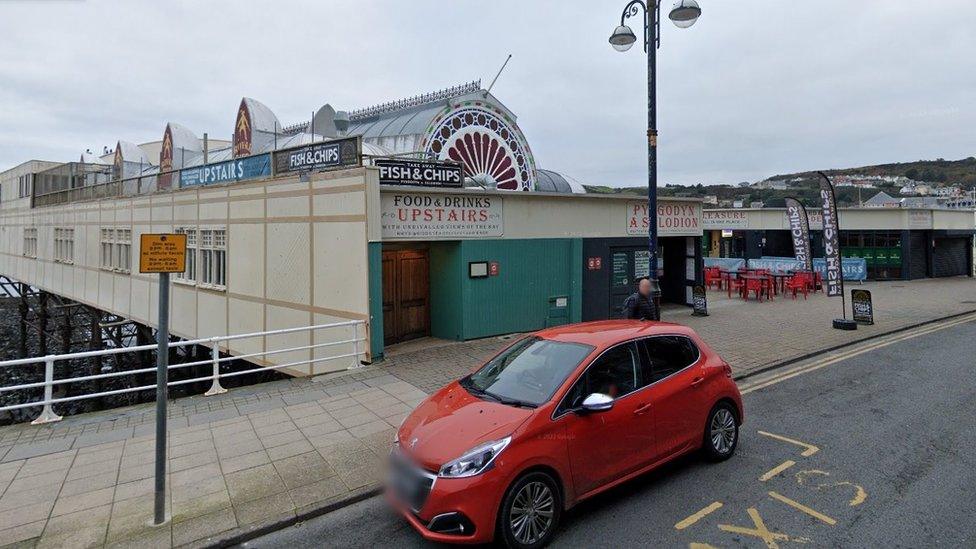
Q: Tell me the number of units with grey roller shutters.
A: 2